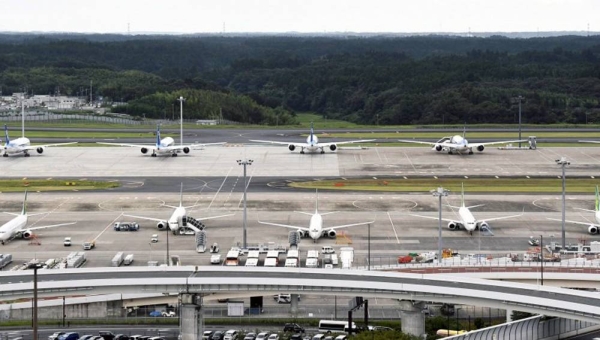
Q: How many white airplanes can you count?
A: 9